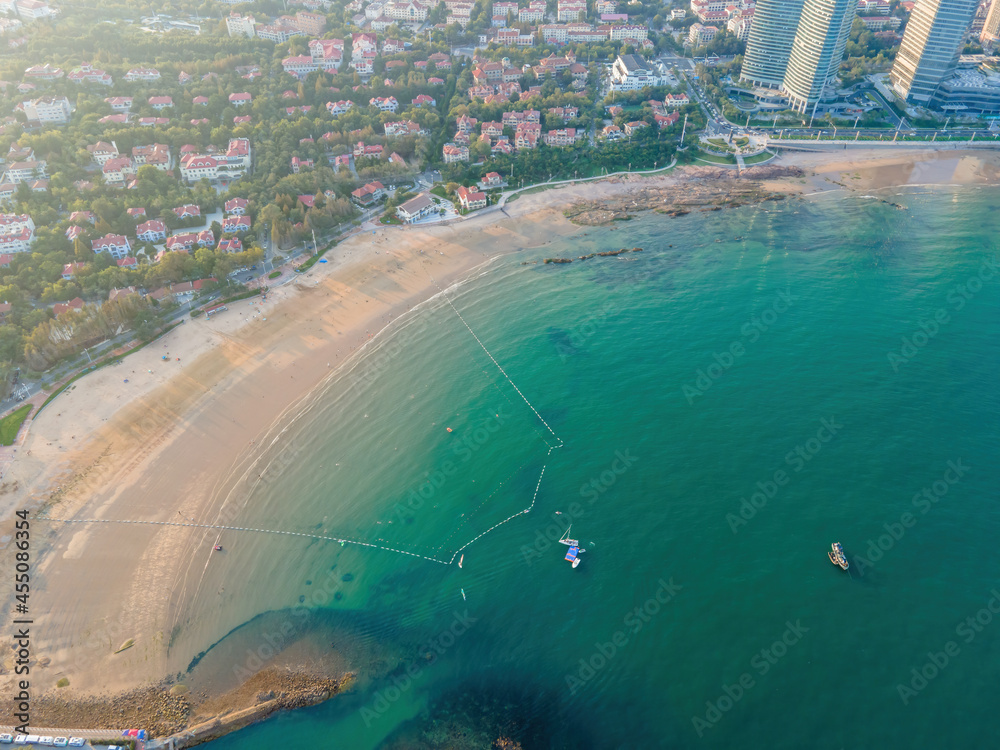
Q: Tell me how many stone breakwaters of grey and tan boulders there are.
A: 1